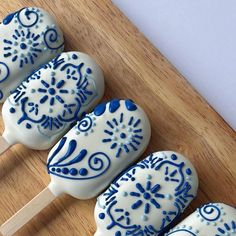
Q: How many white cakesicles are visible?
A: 5